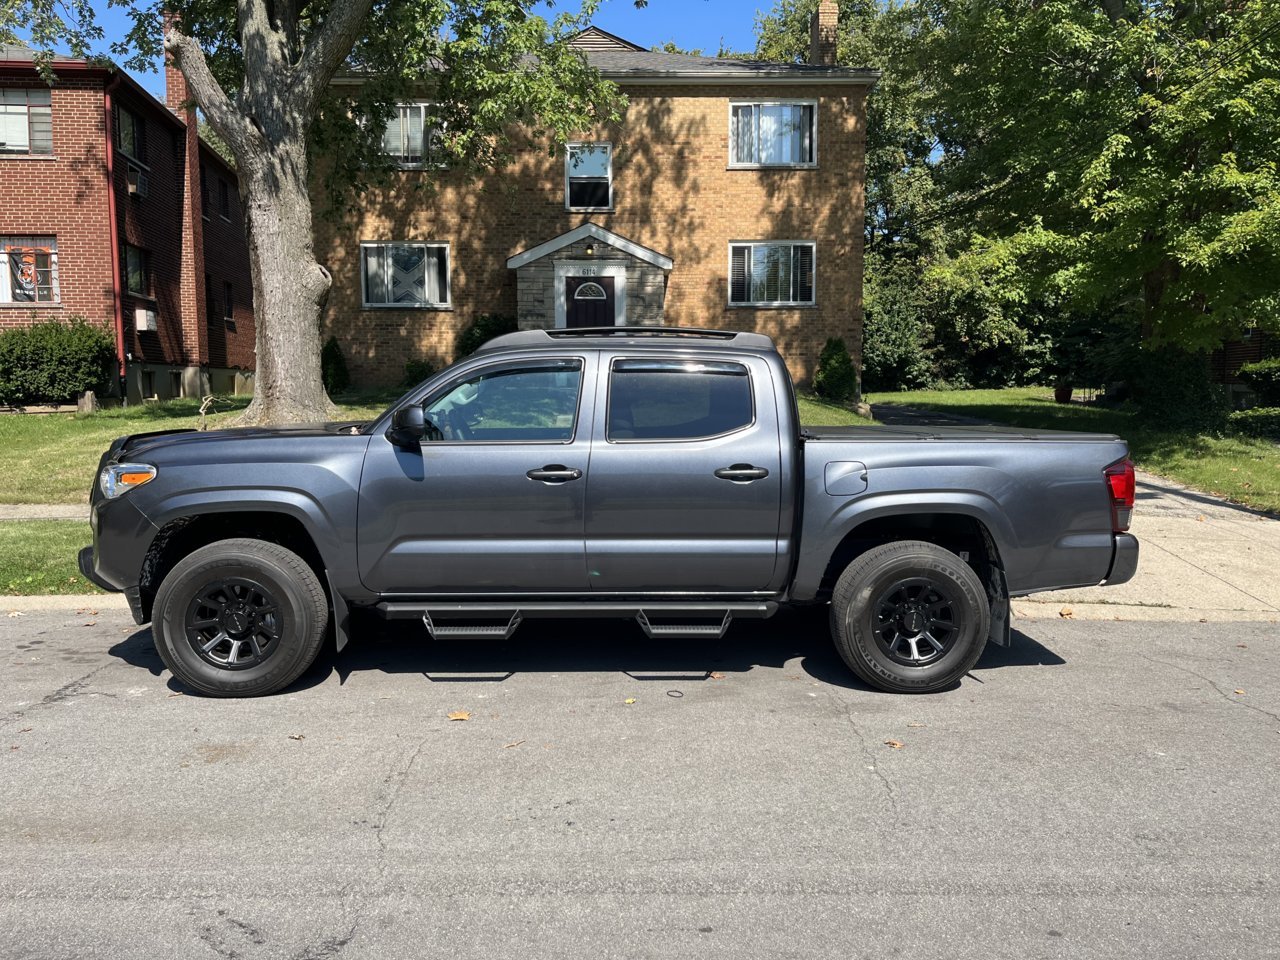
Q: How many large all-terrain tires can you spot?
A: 2